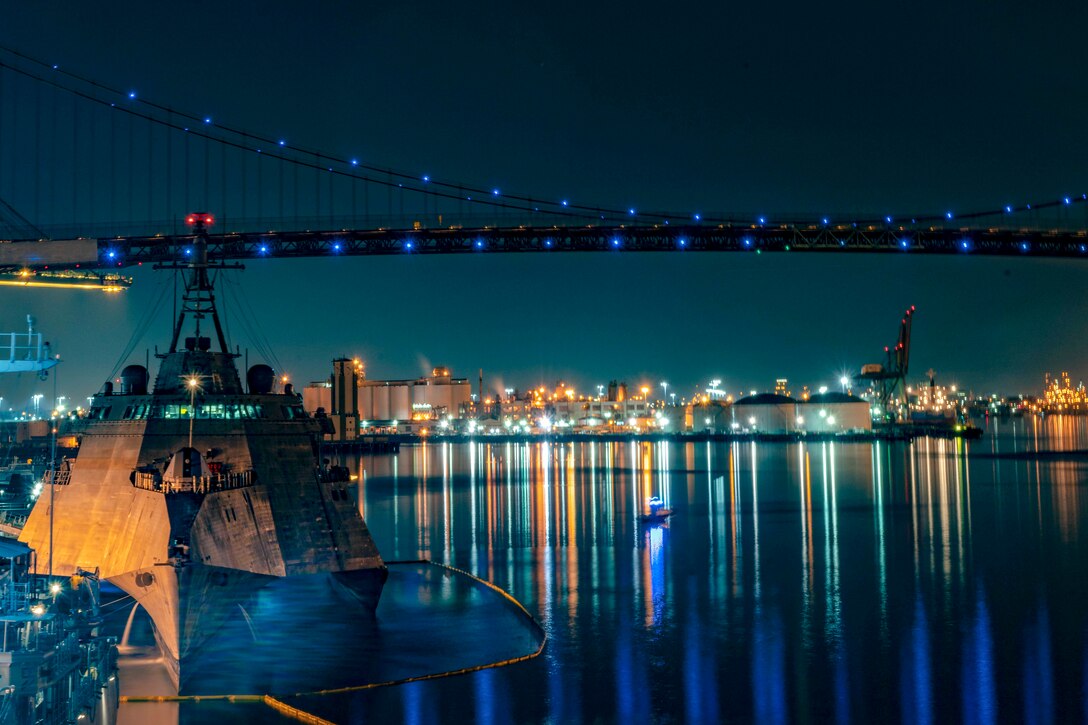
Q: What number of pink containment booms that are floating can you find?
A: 0